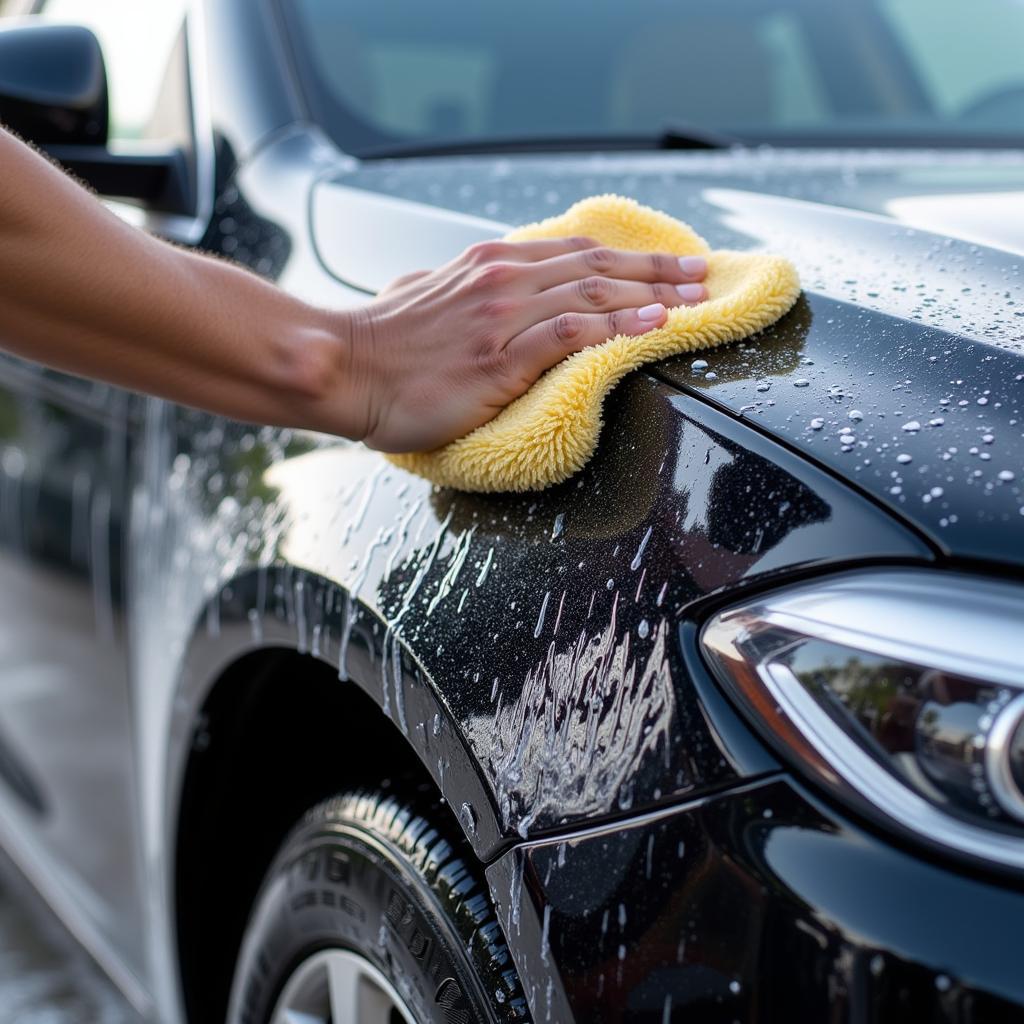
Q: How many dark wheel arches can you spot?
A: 1